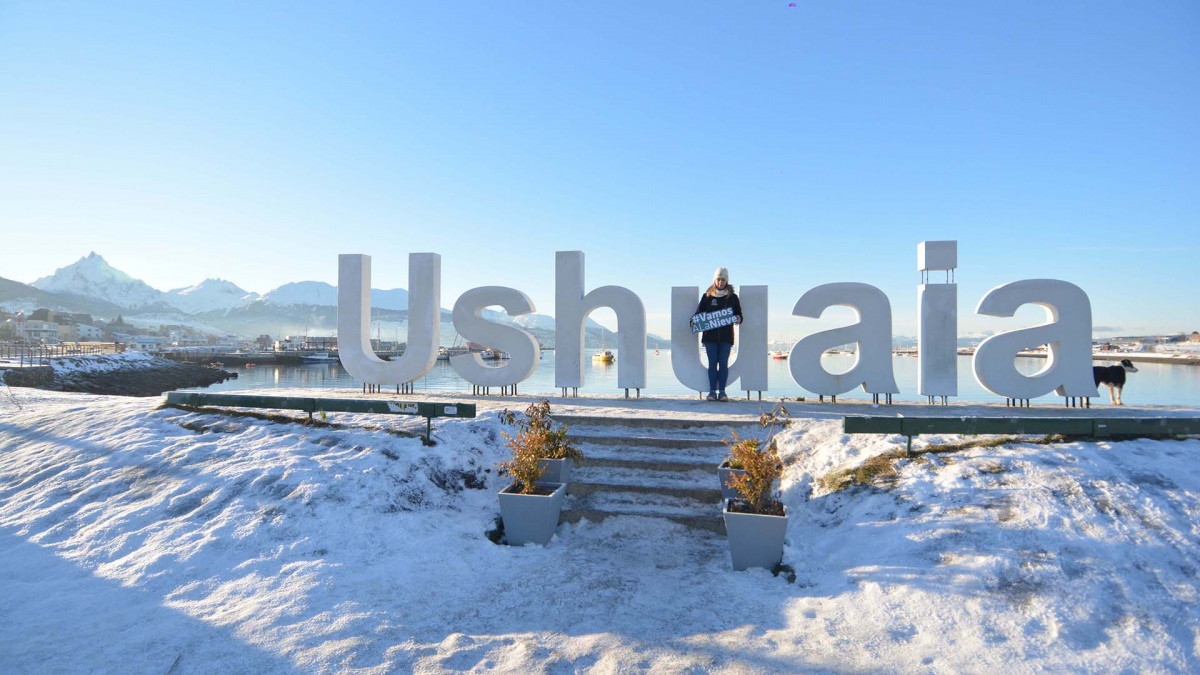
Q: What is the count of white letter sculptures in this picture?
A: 7